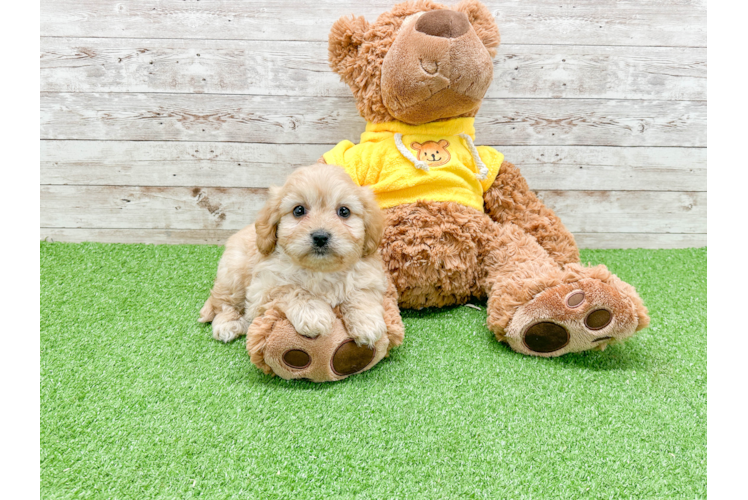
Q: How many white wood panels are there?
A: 6